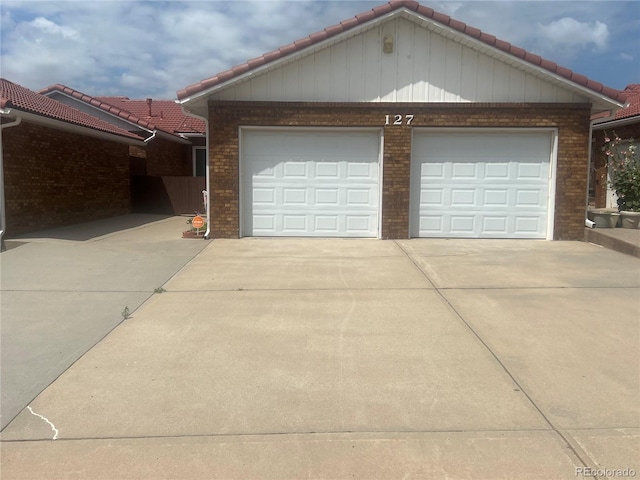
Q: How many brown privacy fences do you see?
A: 1